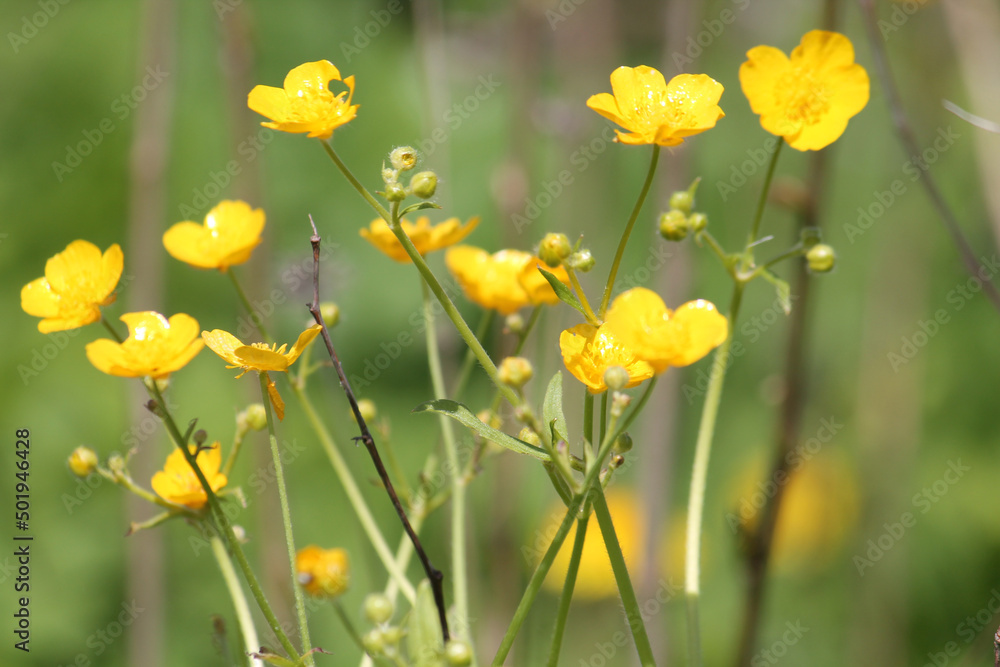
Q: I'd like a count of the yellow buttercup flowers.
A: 14